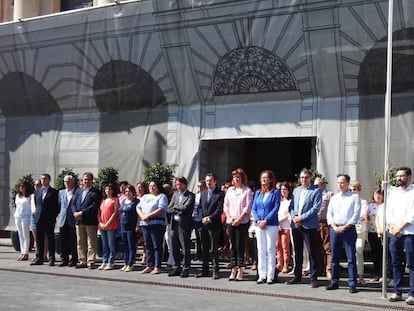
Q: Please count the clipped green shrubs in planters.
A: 6